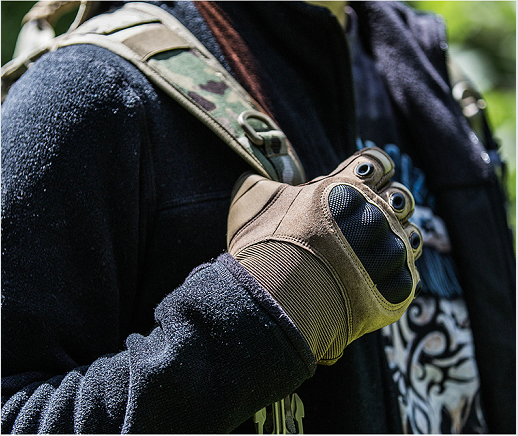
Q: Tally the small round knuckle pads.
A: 3